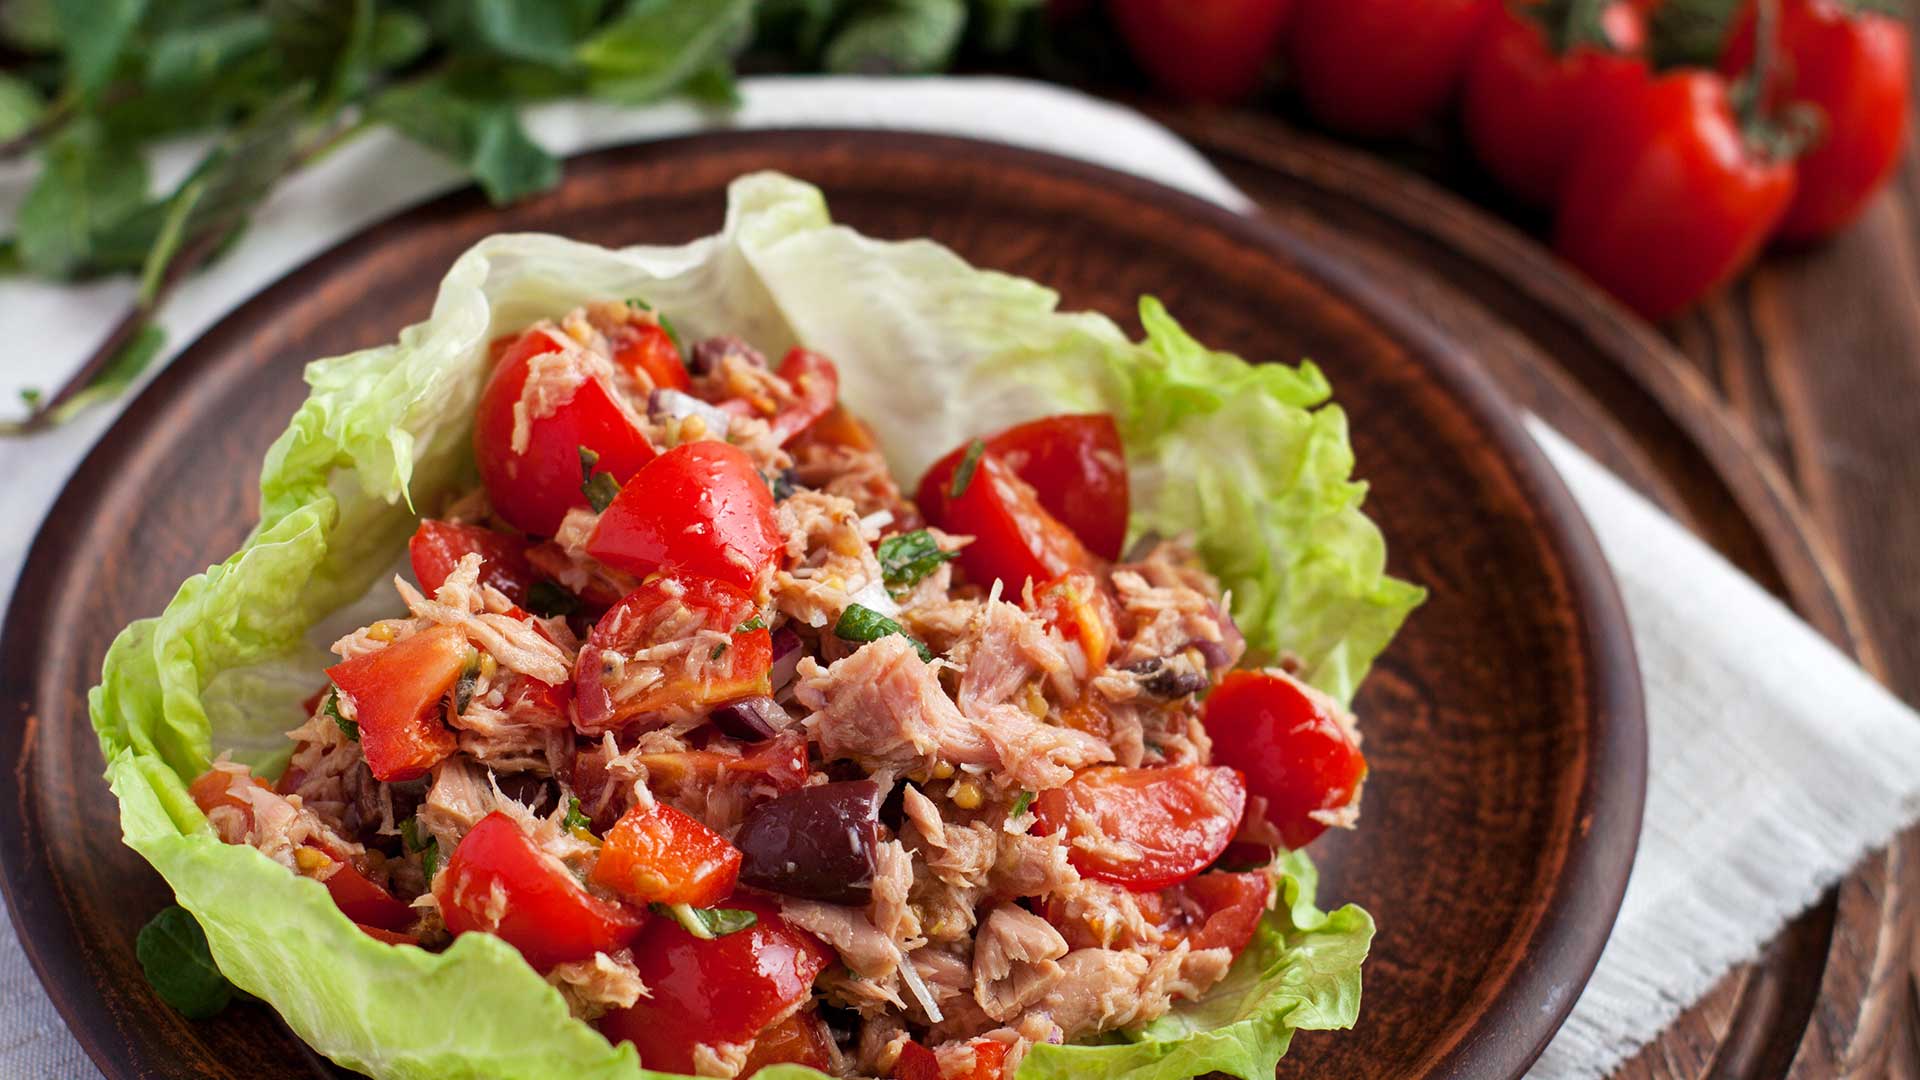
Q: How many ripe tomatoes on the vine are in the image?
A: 5